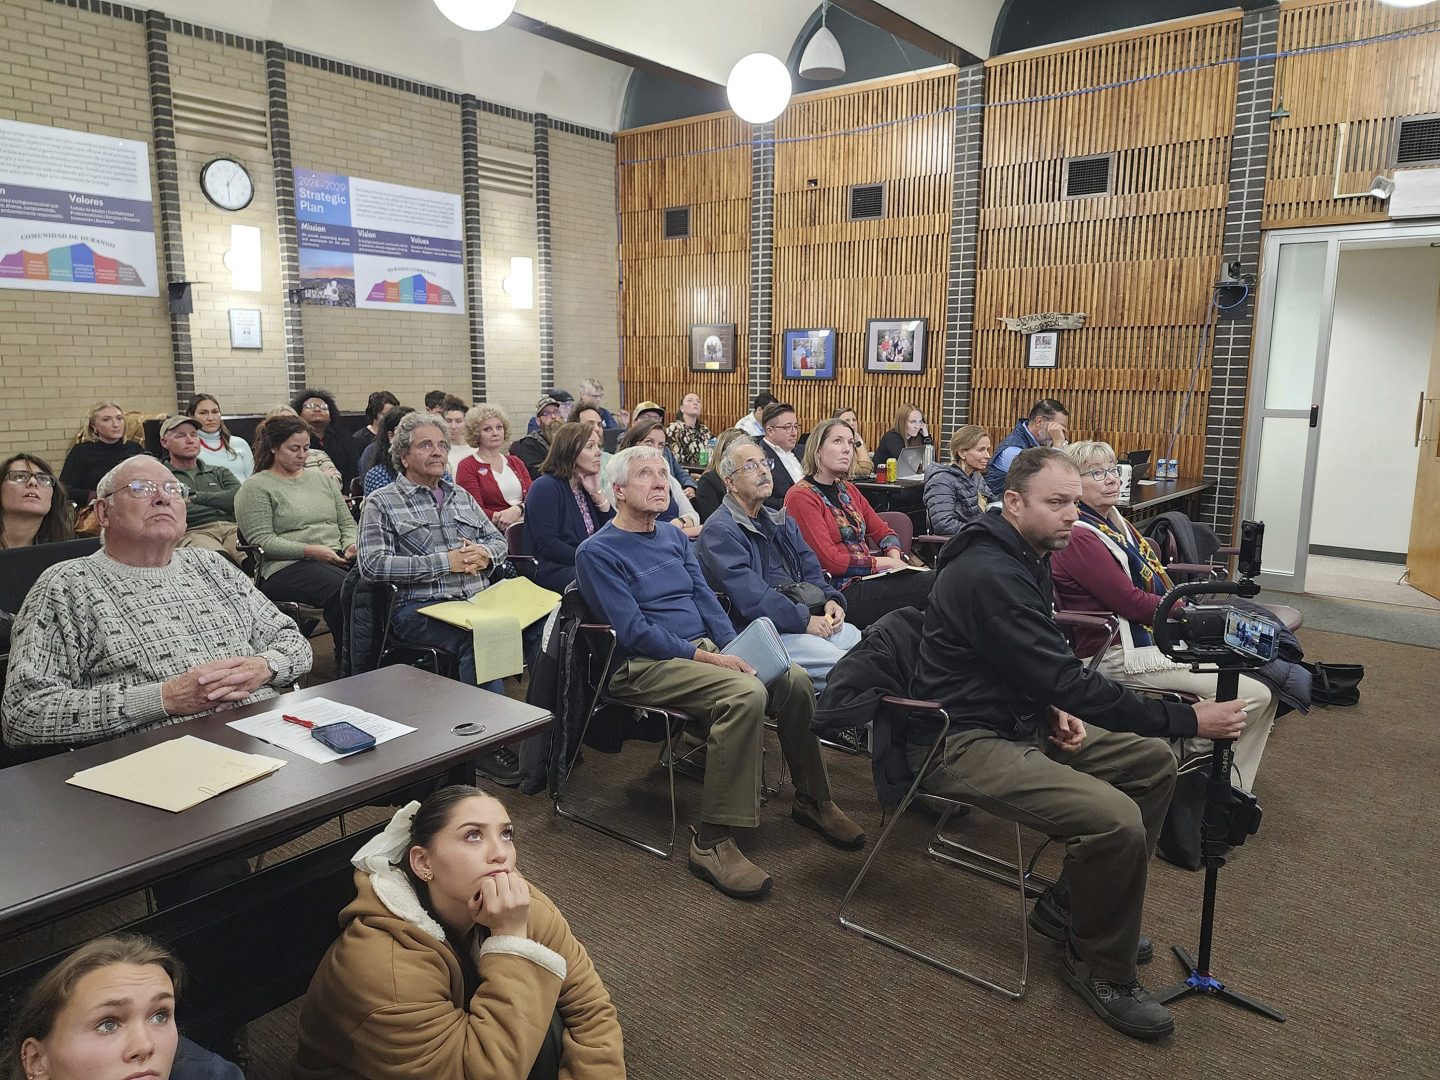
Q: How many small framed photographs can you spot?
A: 3